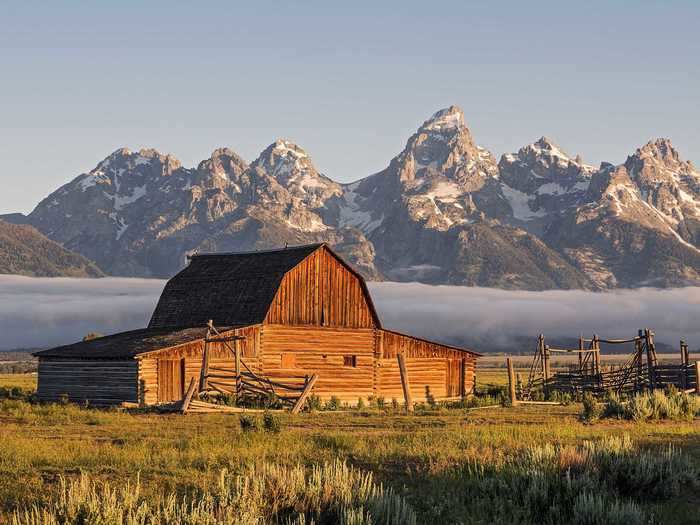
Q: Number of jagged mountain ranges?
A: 1